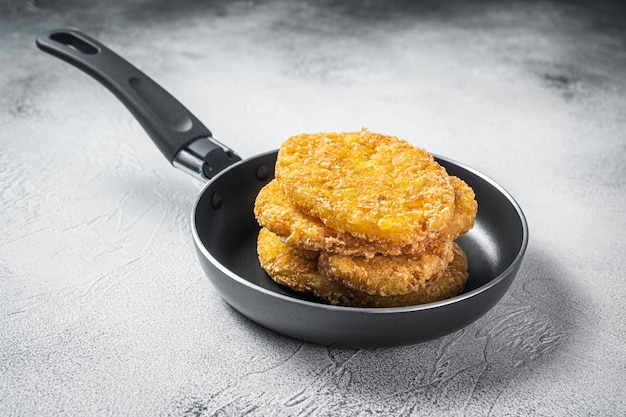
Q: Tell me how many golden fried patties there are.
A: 4